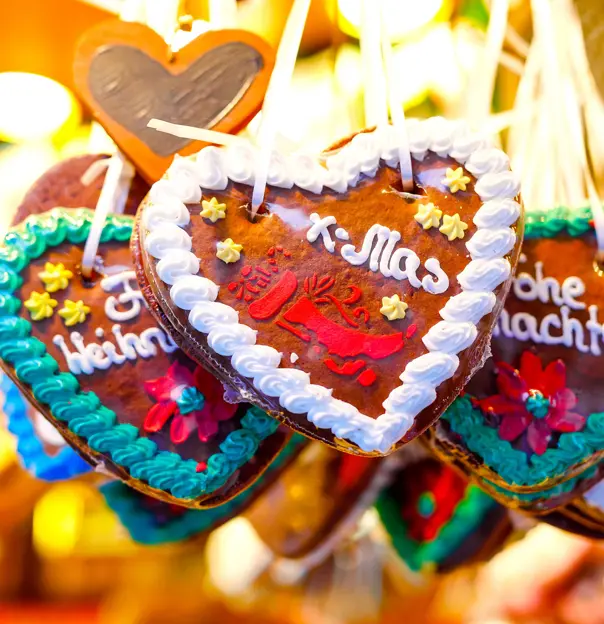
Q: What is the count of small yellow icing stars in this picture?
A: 9